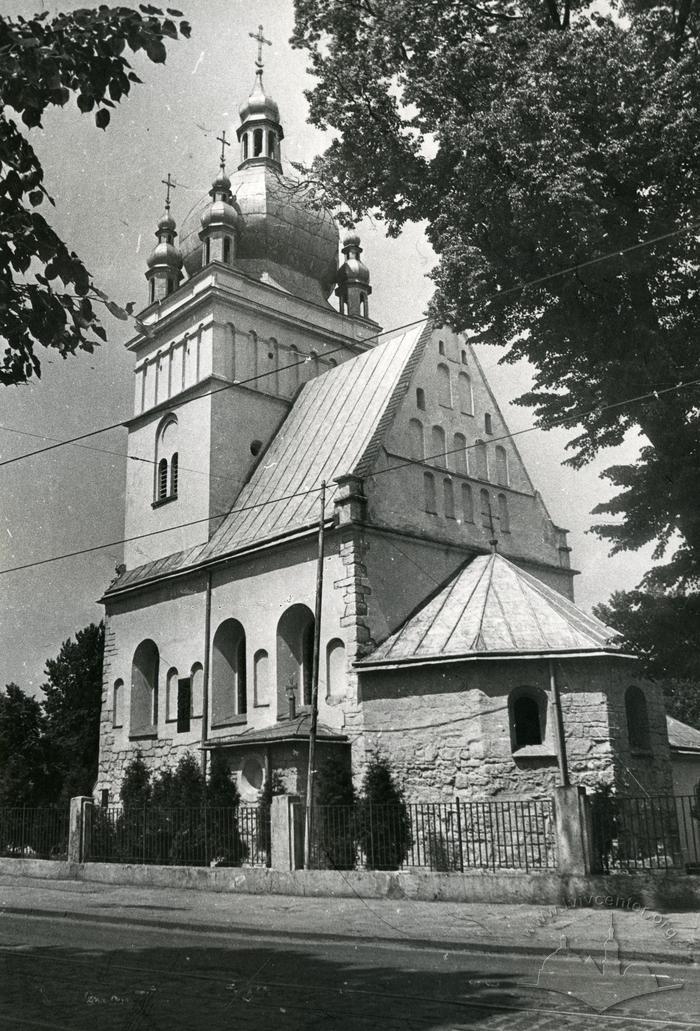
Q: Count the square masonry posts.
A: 3